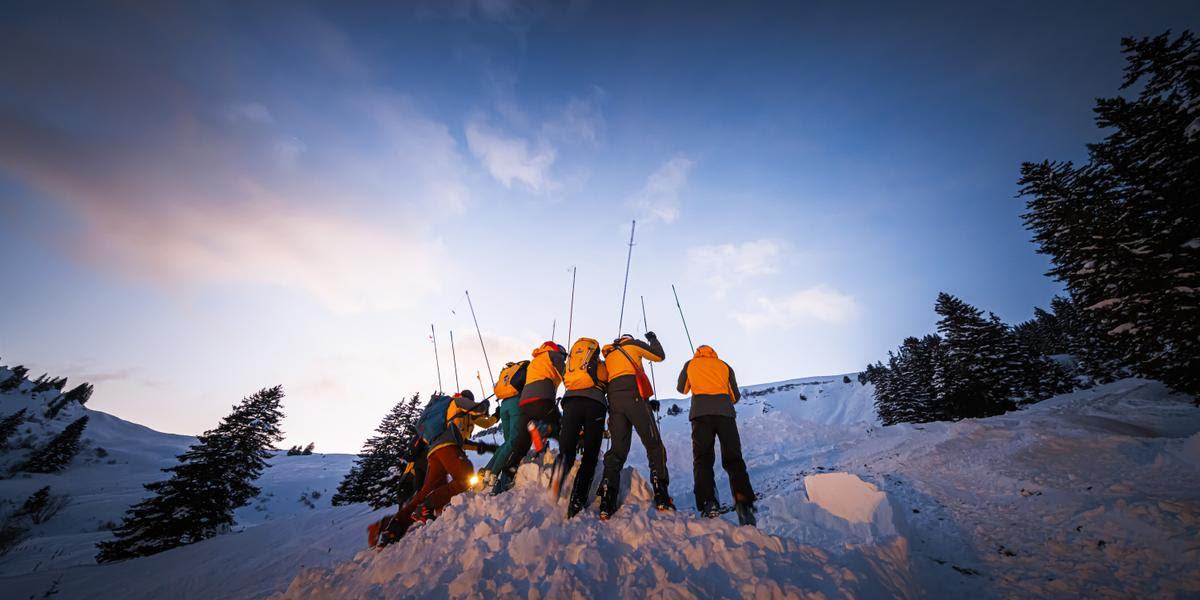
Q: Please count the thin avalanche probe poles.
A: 9